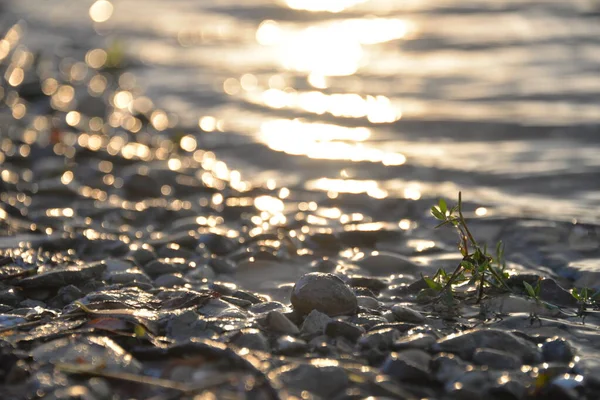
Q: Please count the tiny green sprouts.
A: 3